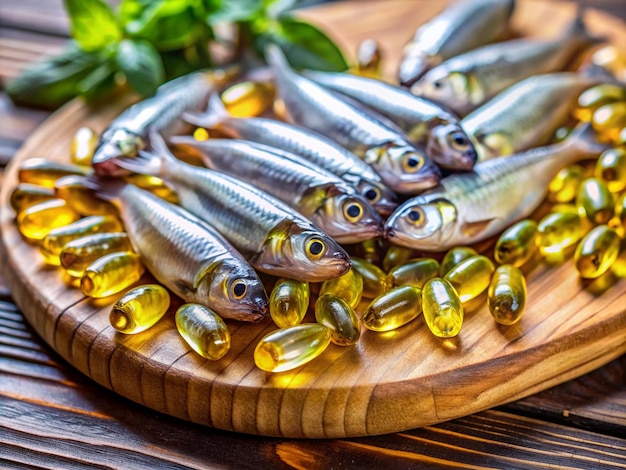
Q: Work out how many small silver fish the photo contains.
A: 11